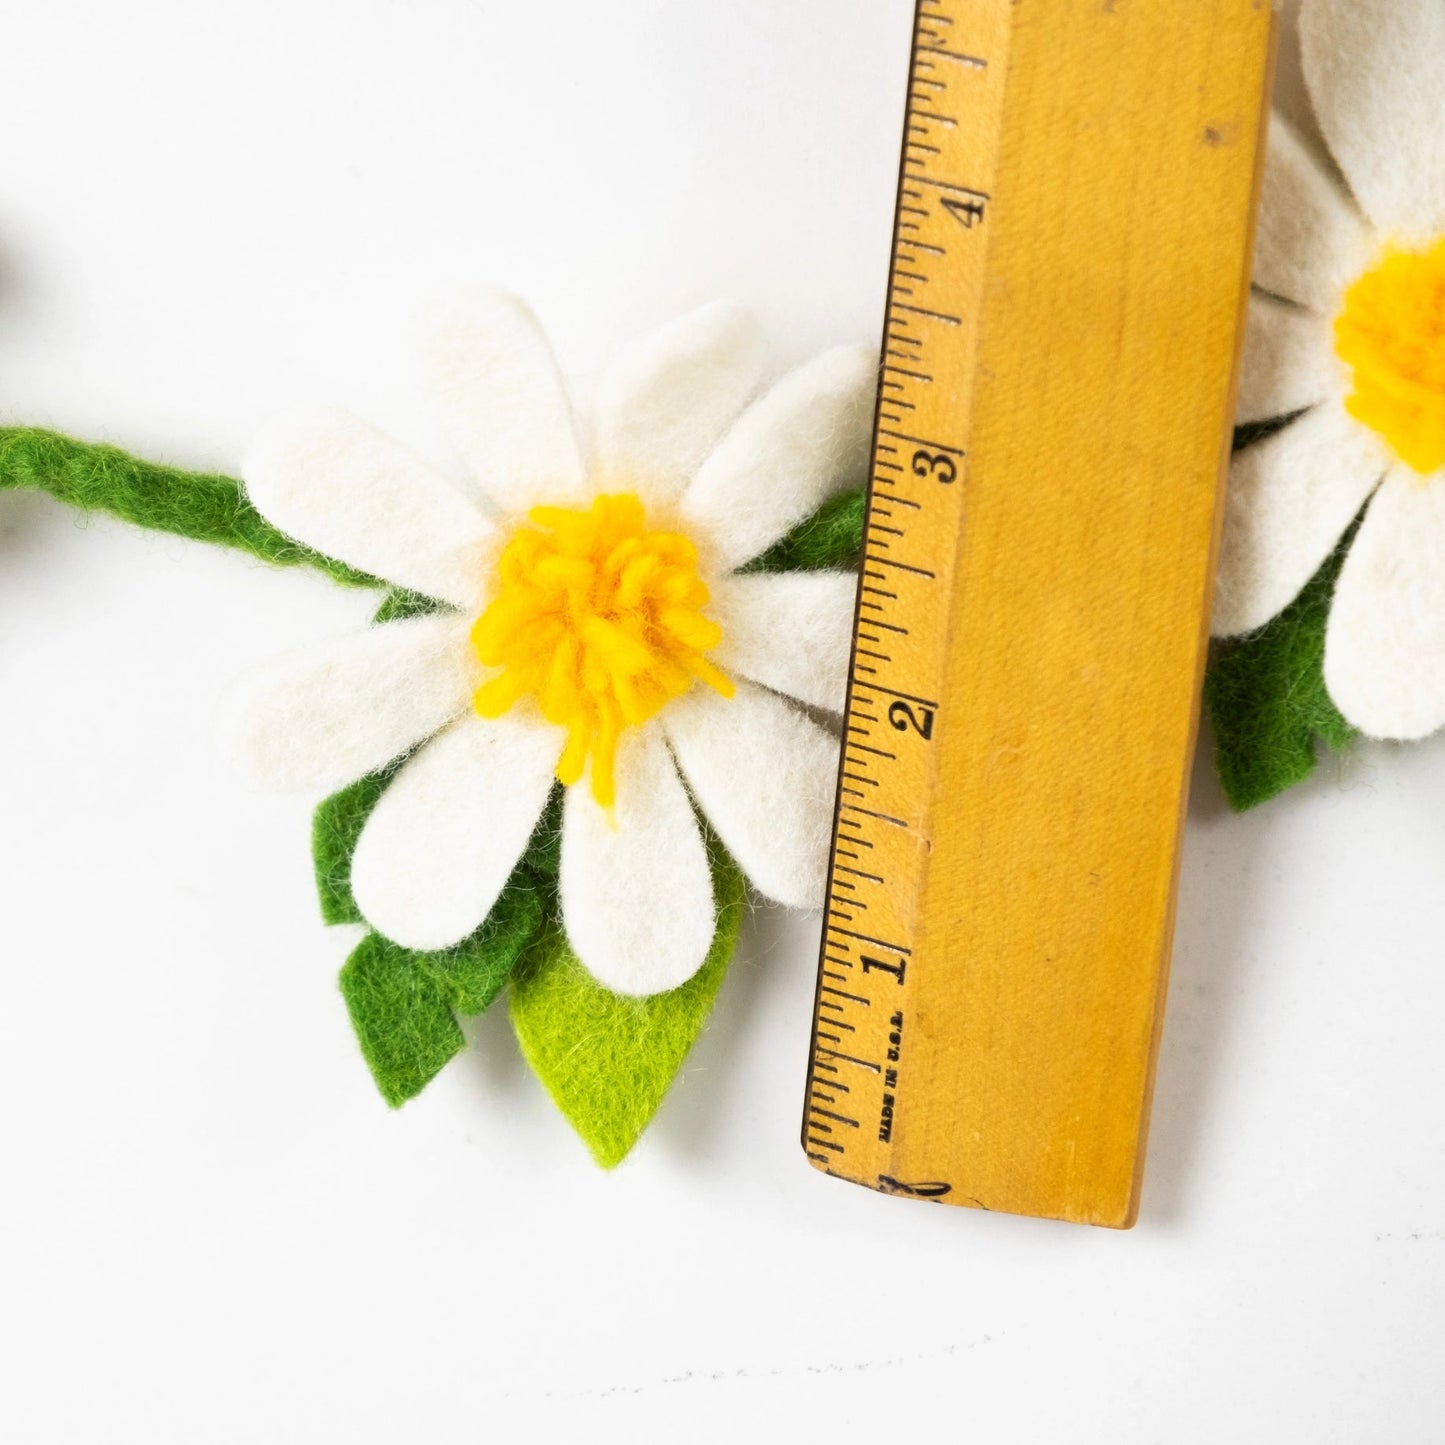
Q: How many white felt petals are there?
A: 14